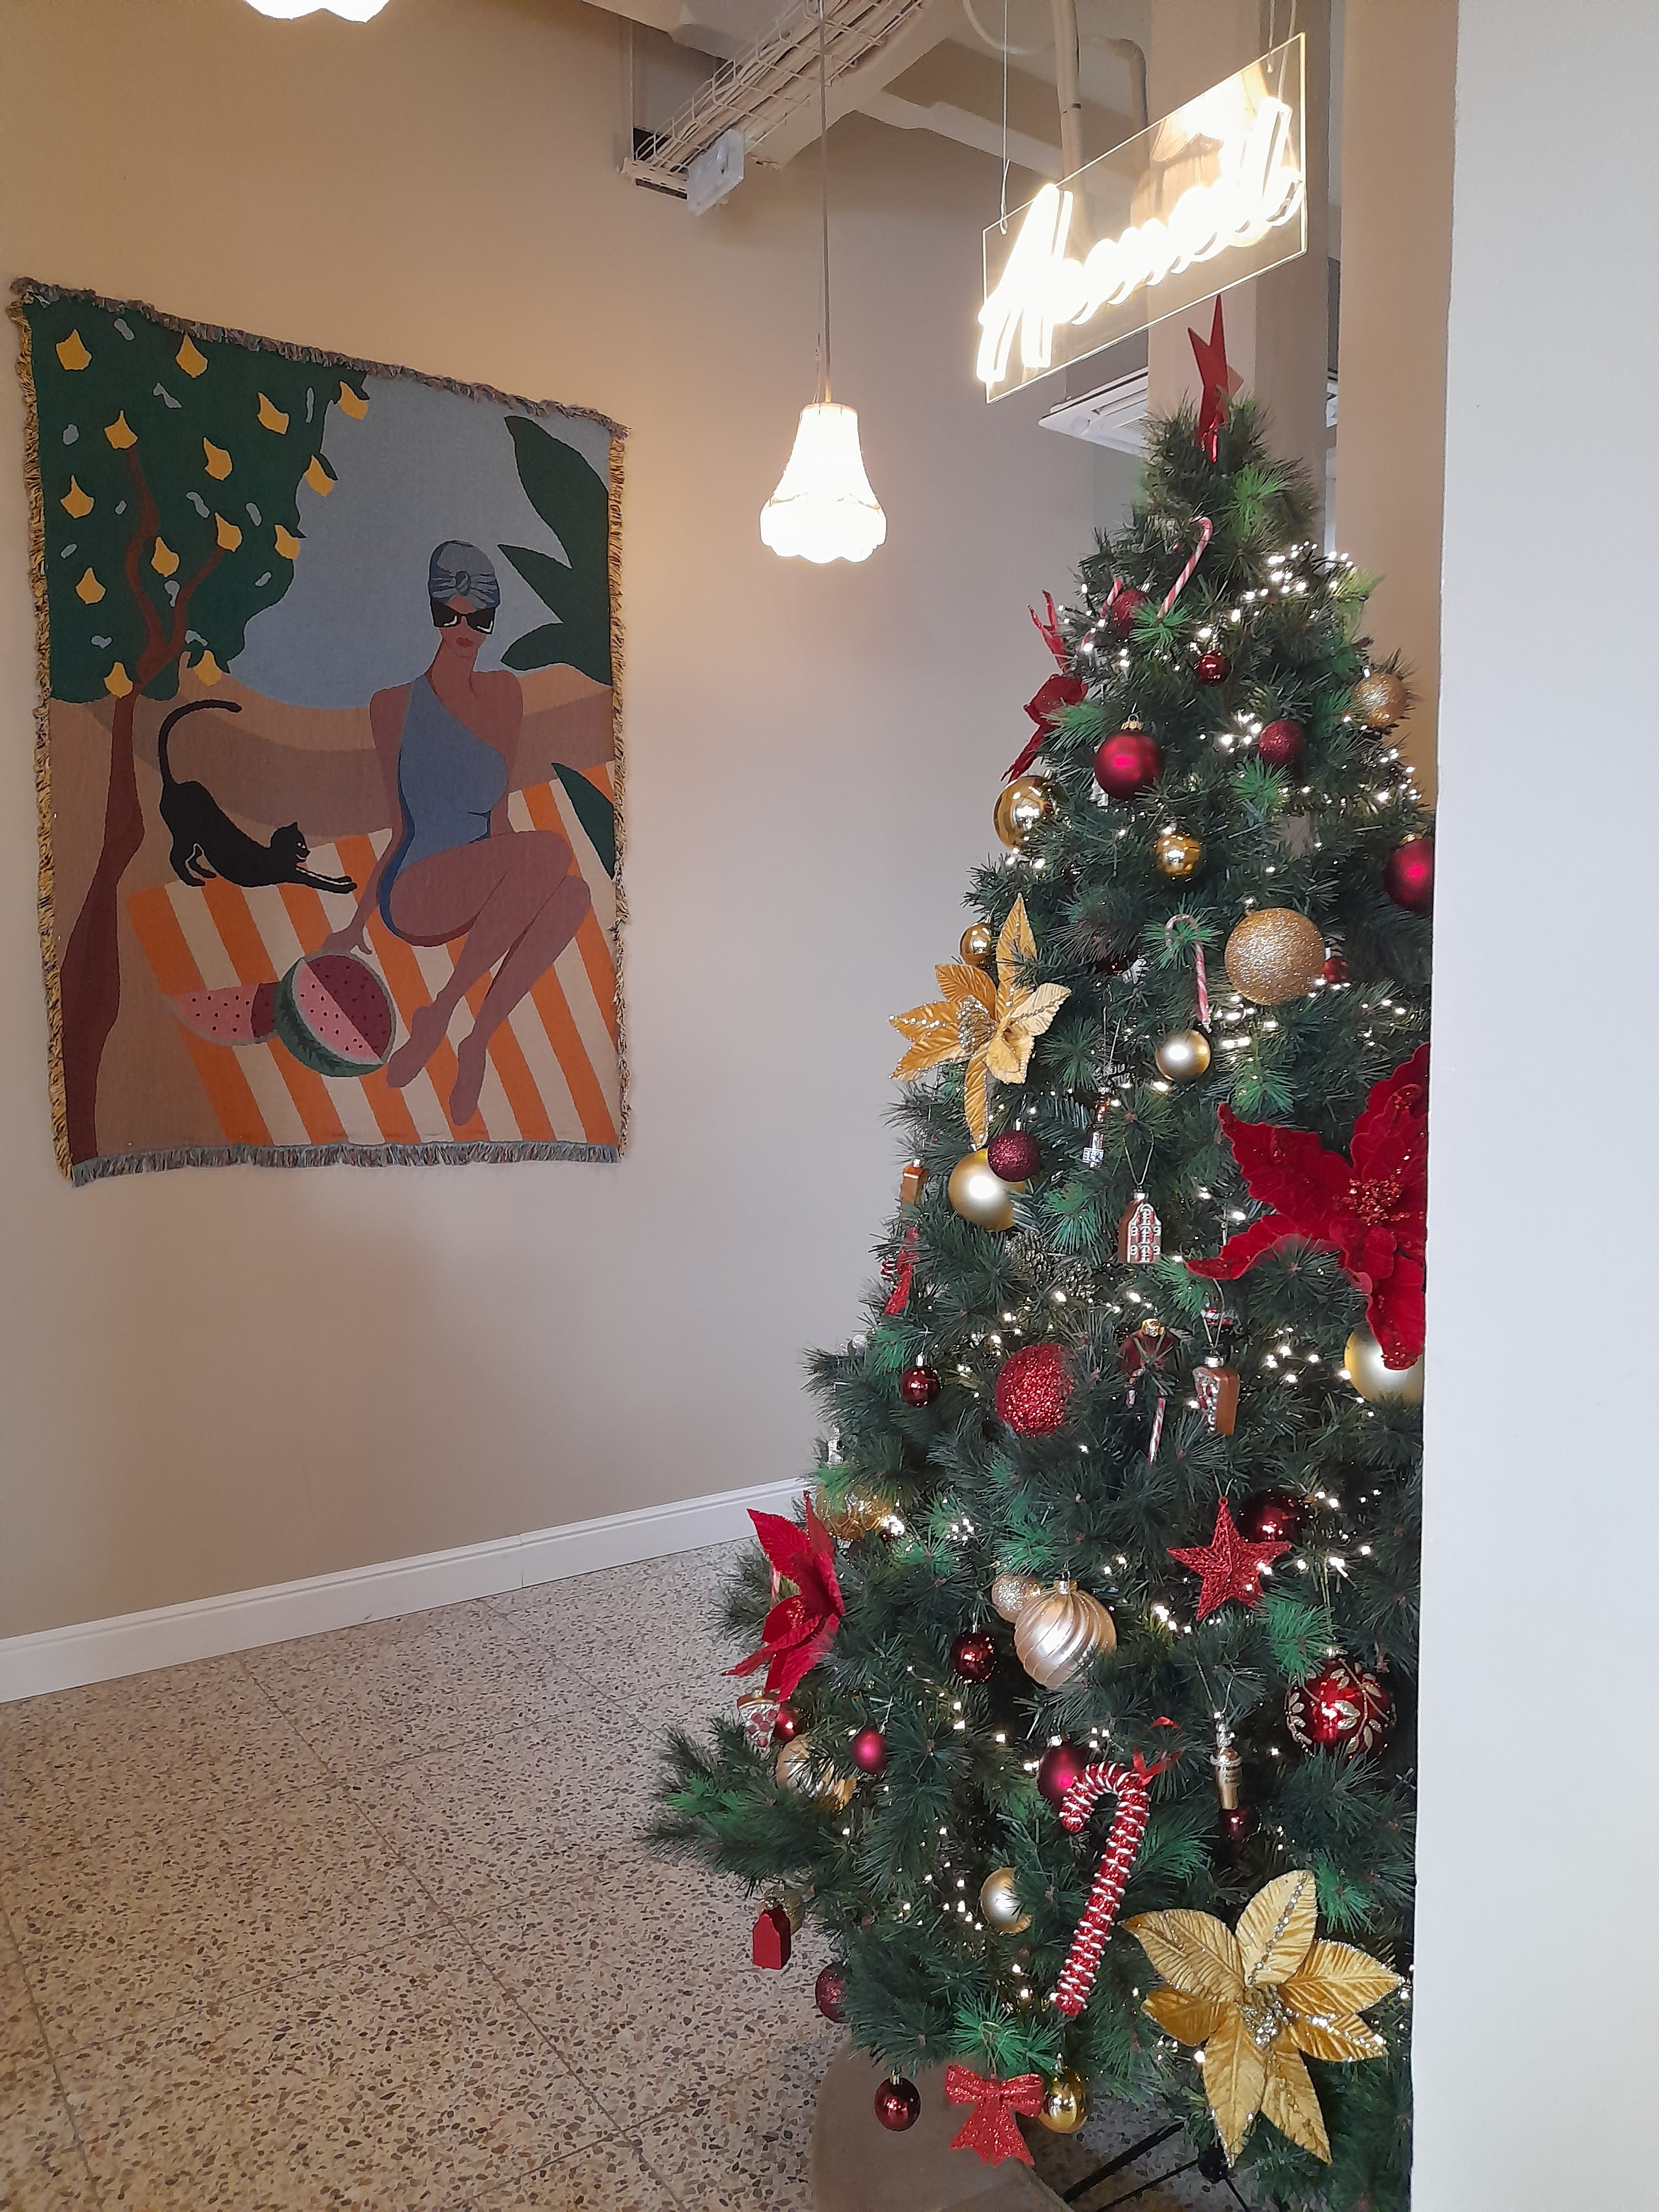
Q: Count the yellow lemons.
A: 14